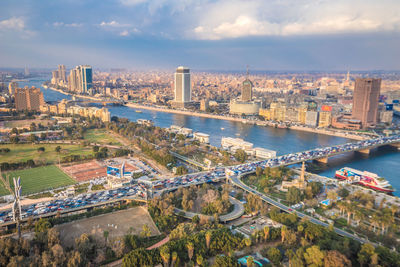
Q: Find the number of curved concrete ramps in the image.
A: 2